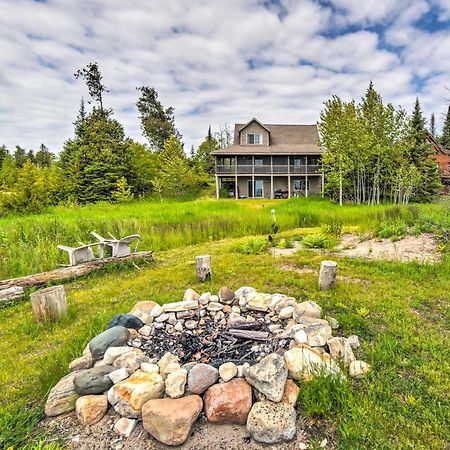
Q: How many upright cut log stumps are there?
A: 3